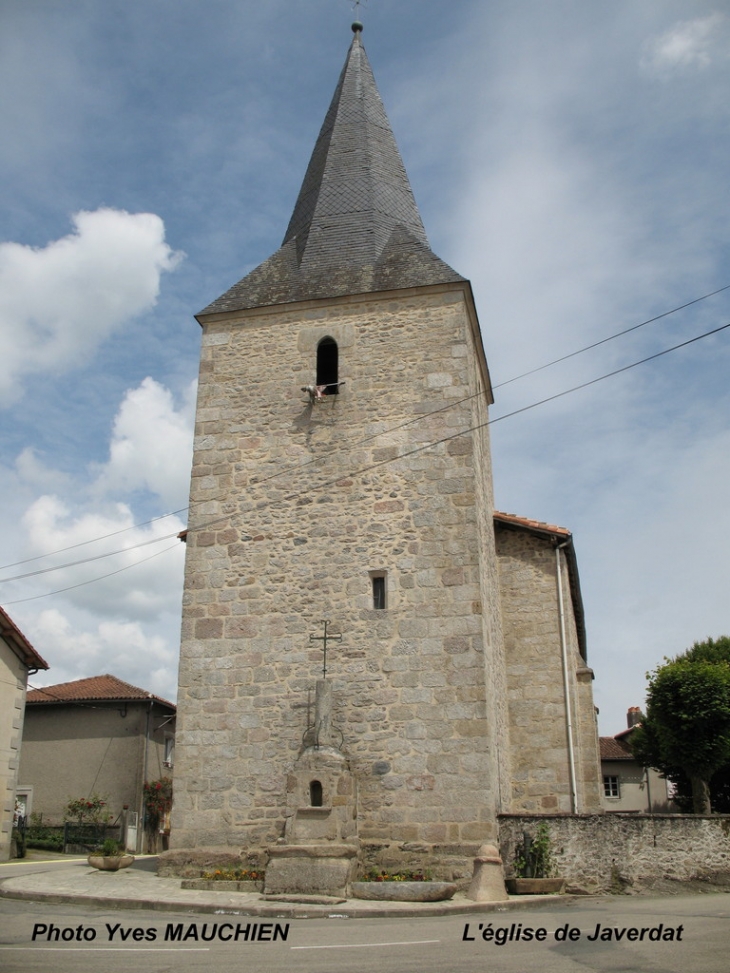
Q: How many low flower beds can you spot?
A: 2